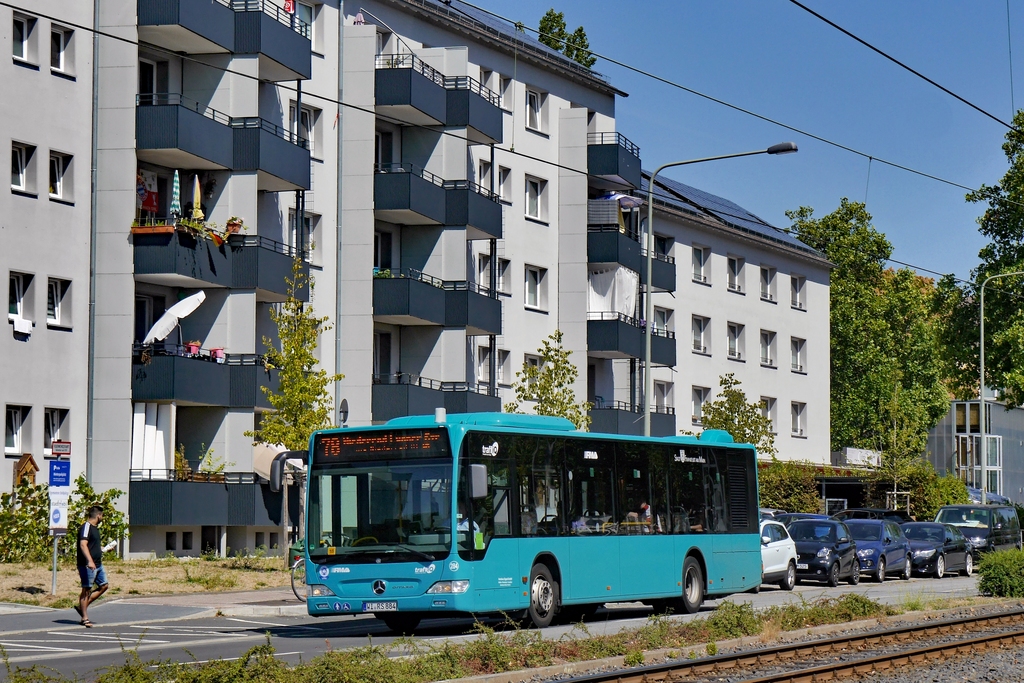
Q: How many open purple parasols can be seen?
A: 1